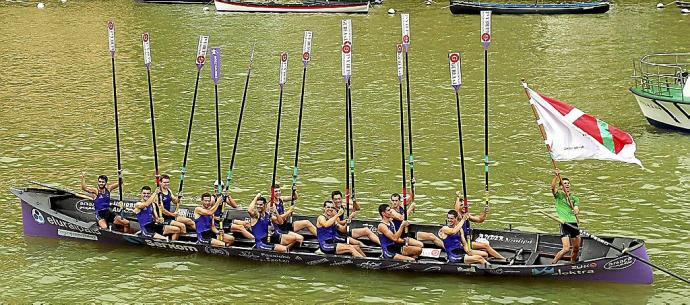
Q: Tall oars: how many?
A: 13